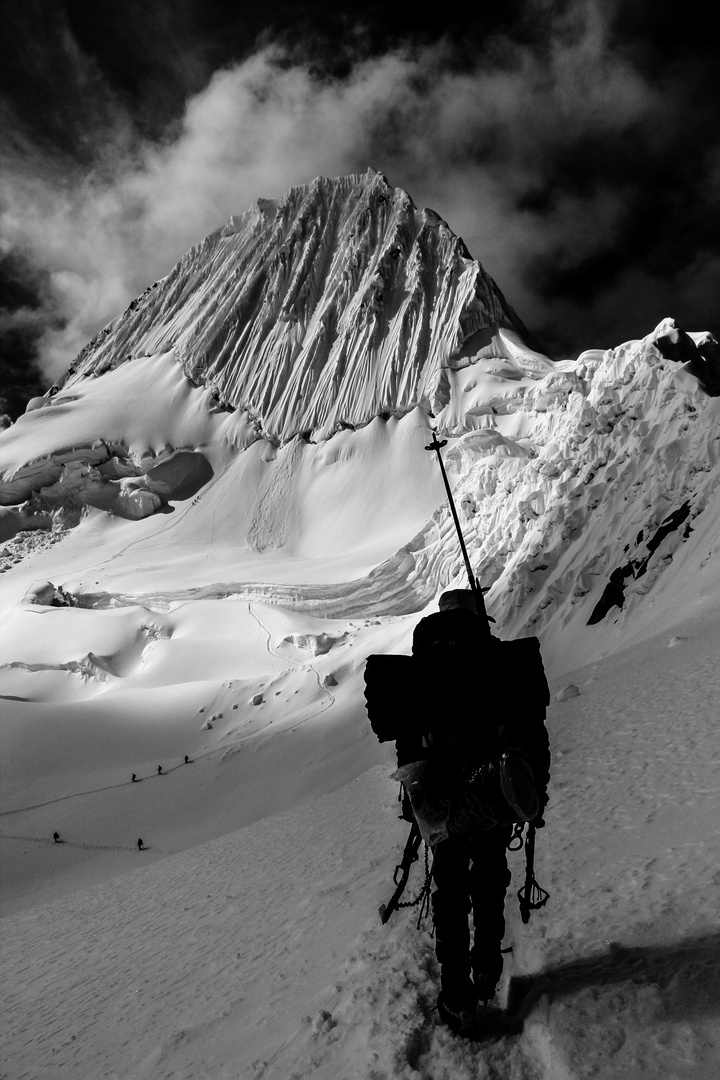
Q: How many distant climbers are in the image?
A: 5